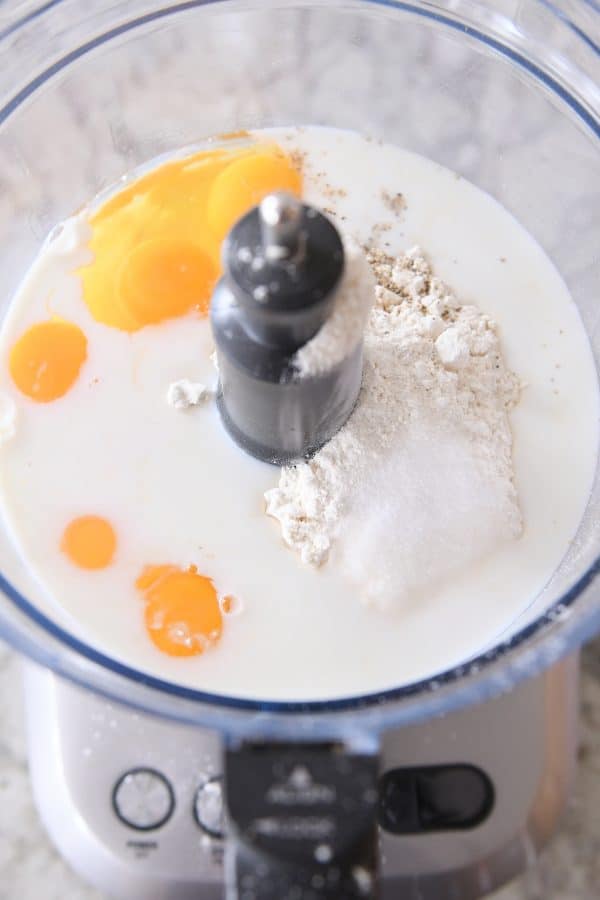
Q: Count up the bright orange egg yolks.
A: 5